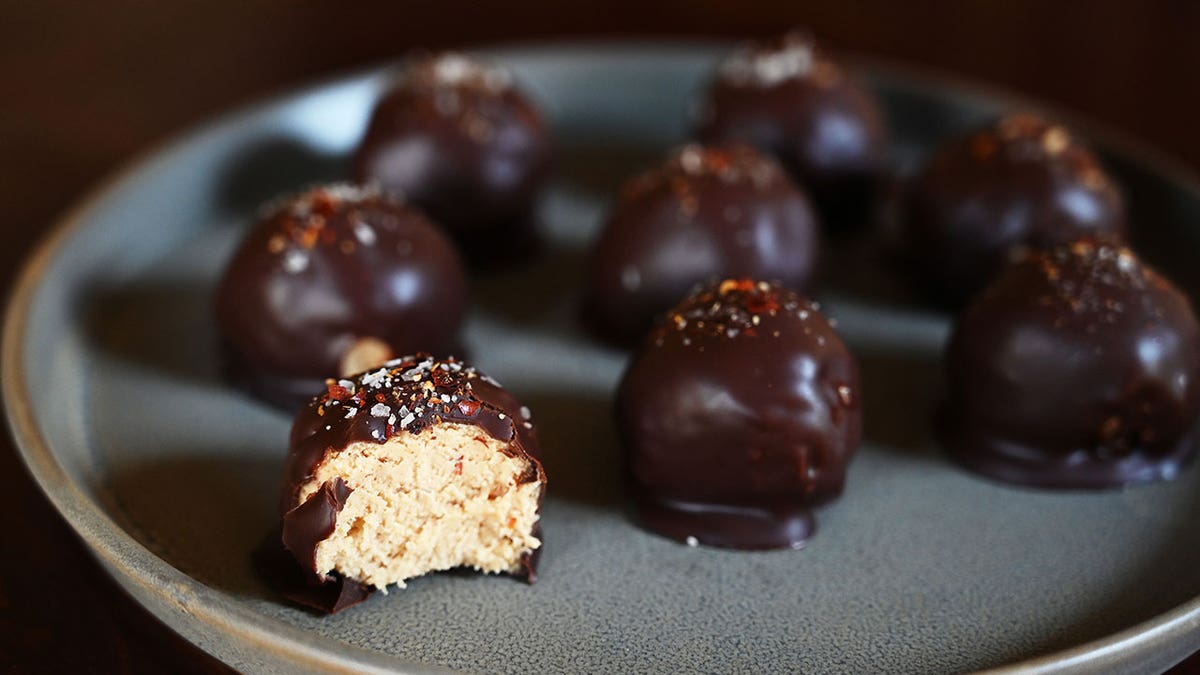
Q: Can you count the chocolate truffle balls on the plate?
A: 8